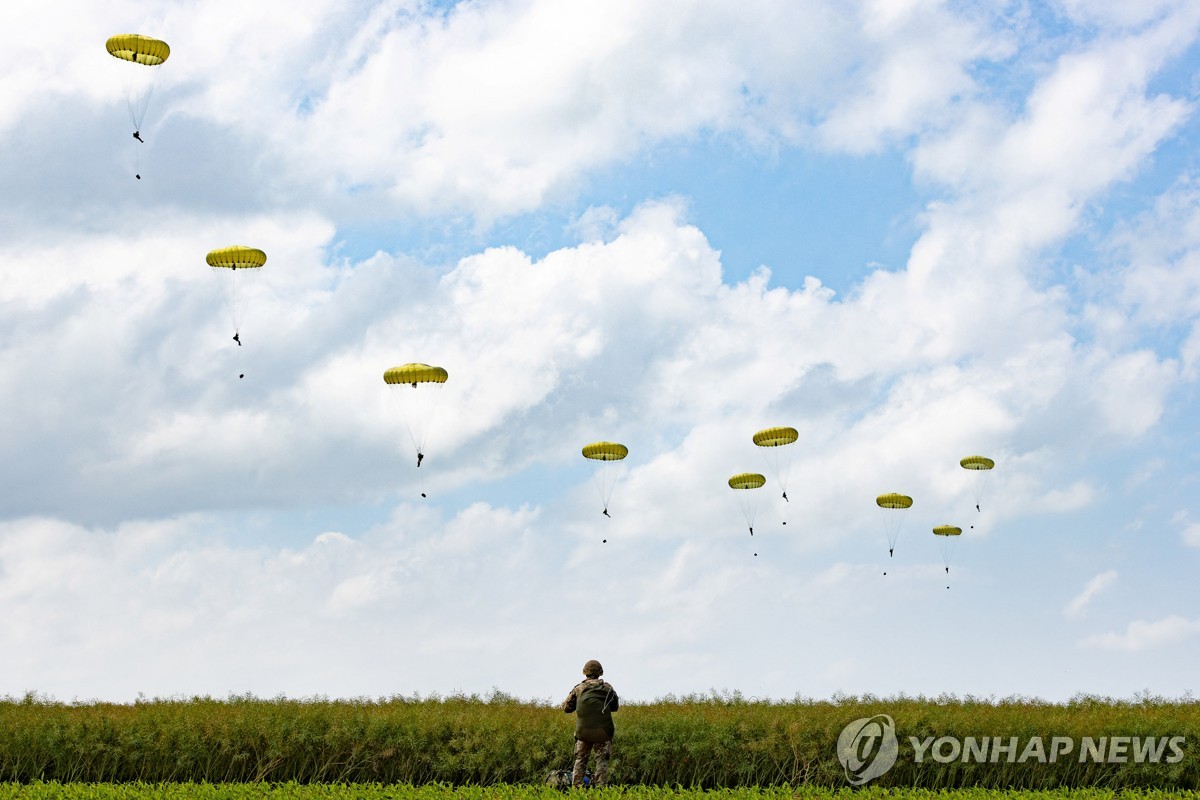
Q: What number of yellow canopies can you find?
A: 9